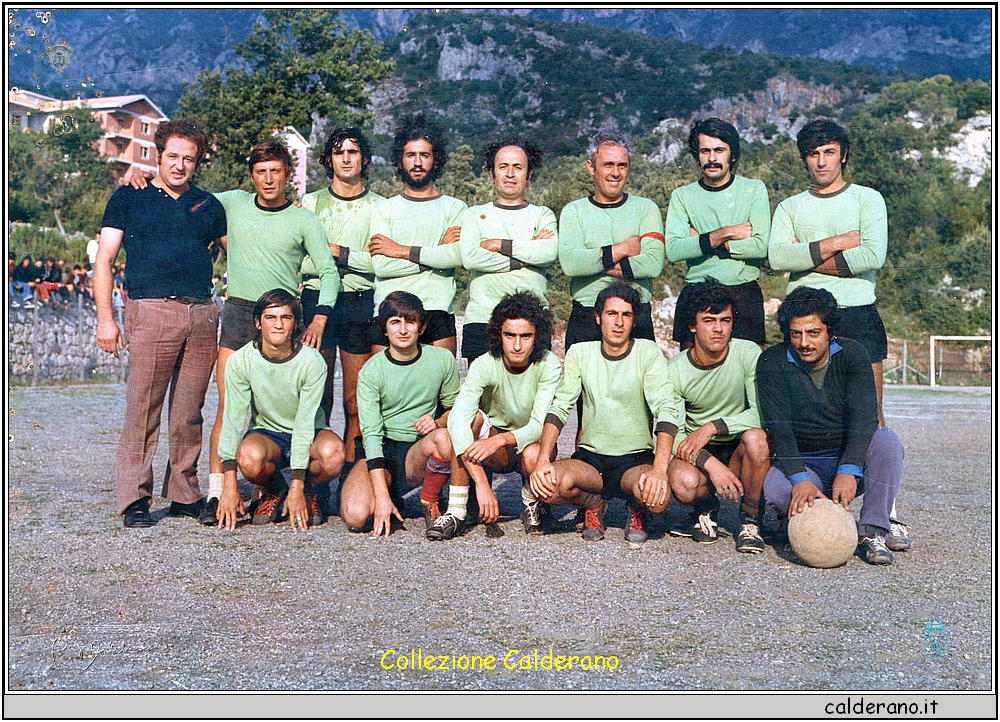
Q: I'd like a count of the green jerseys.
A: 12